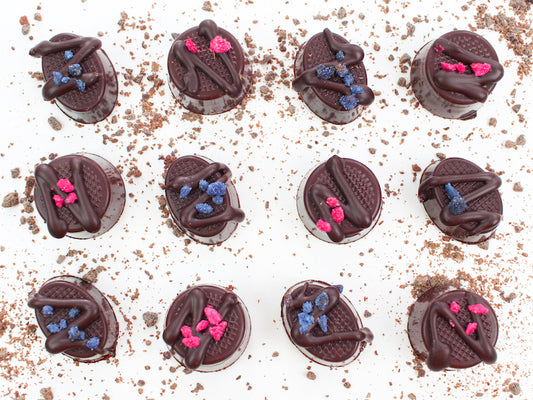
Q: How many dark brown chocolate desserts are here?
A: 12